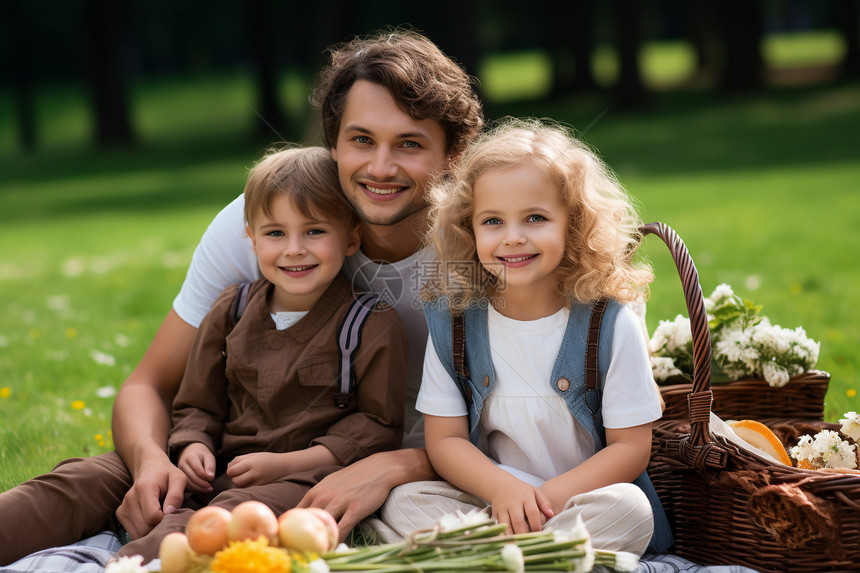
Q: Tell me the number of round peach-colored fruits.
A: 5